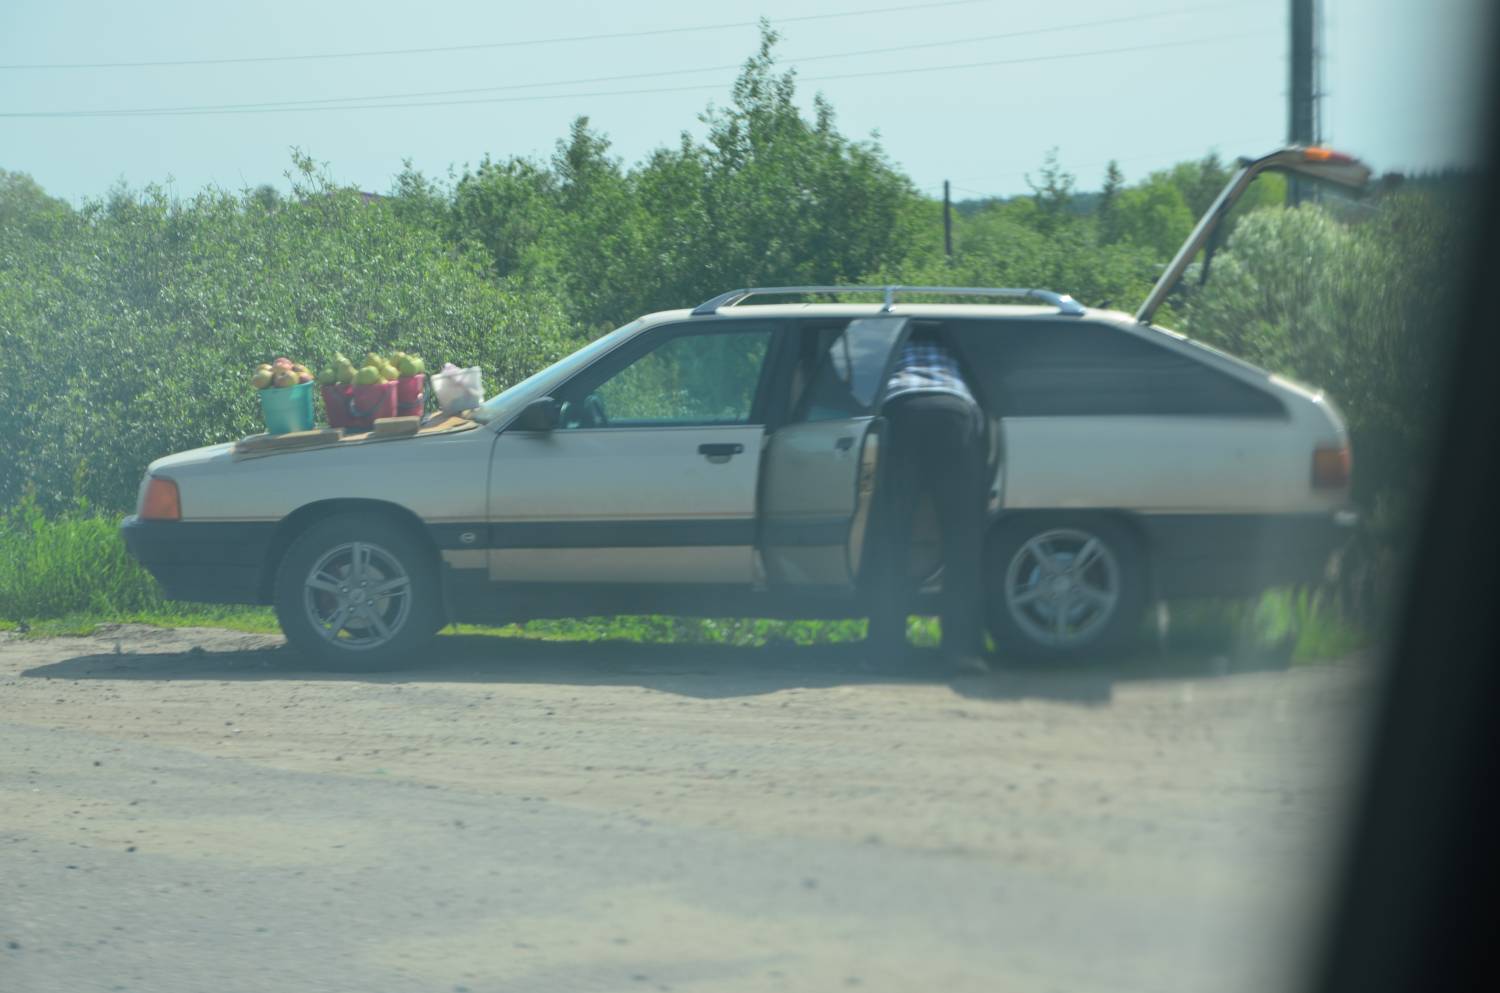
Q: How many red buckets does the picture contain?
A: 3